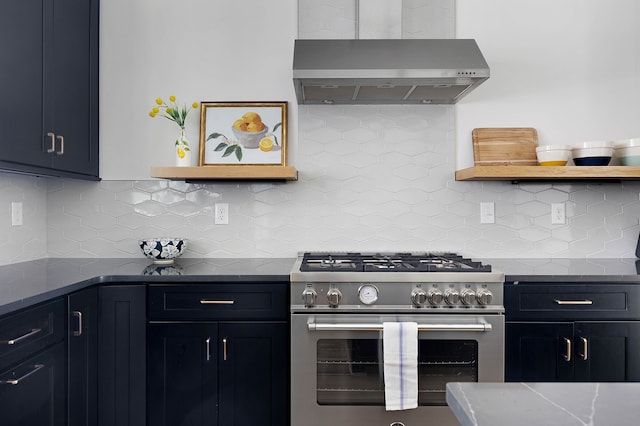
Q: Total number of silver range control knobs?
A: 7